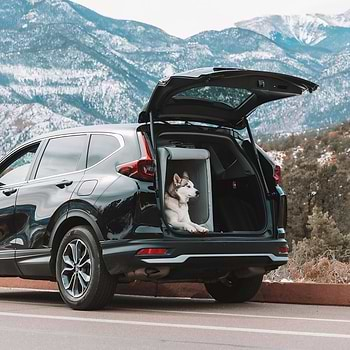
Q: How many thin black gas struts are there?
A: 2